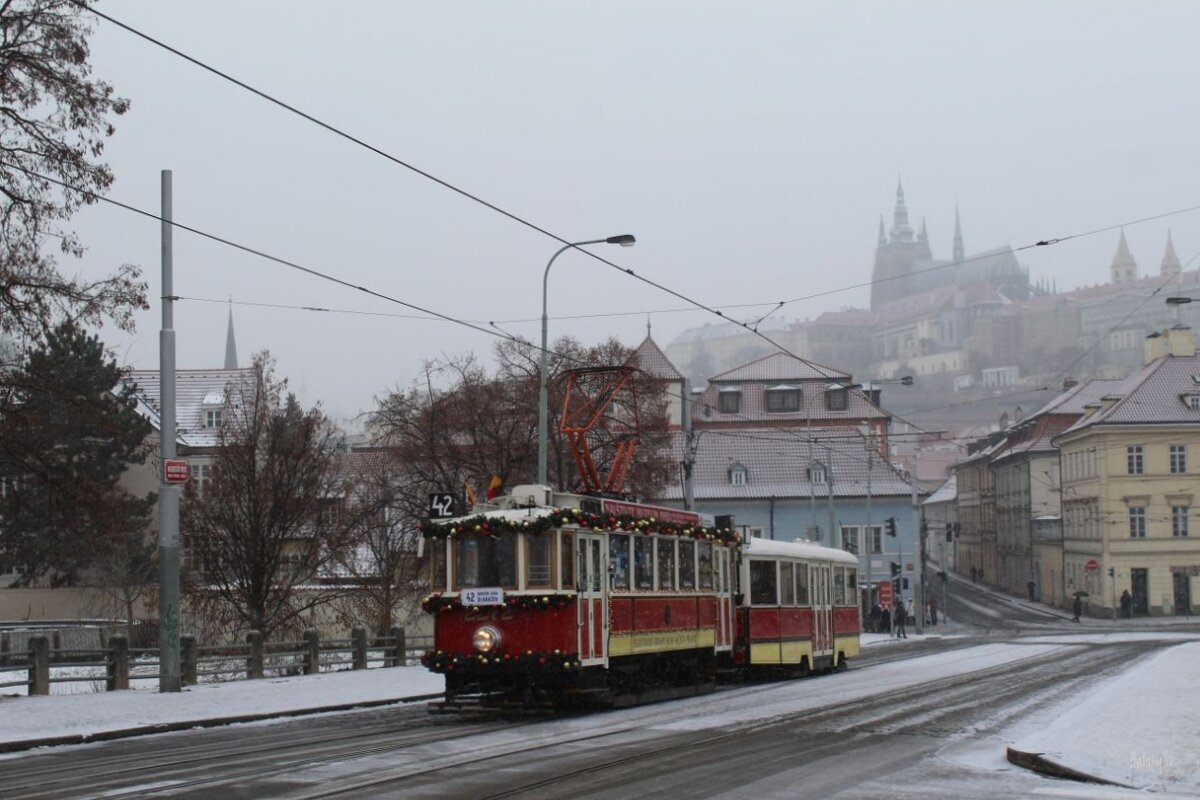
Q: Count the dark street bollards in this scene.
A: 7